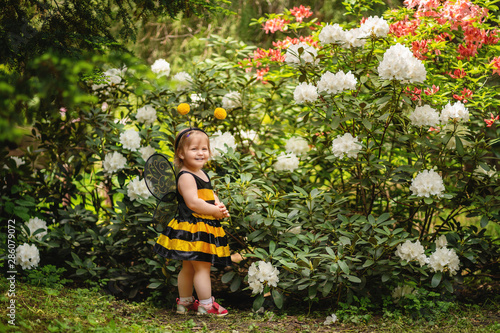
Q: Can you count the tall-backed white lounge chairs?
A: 0